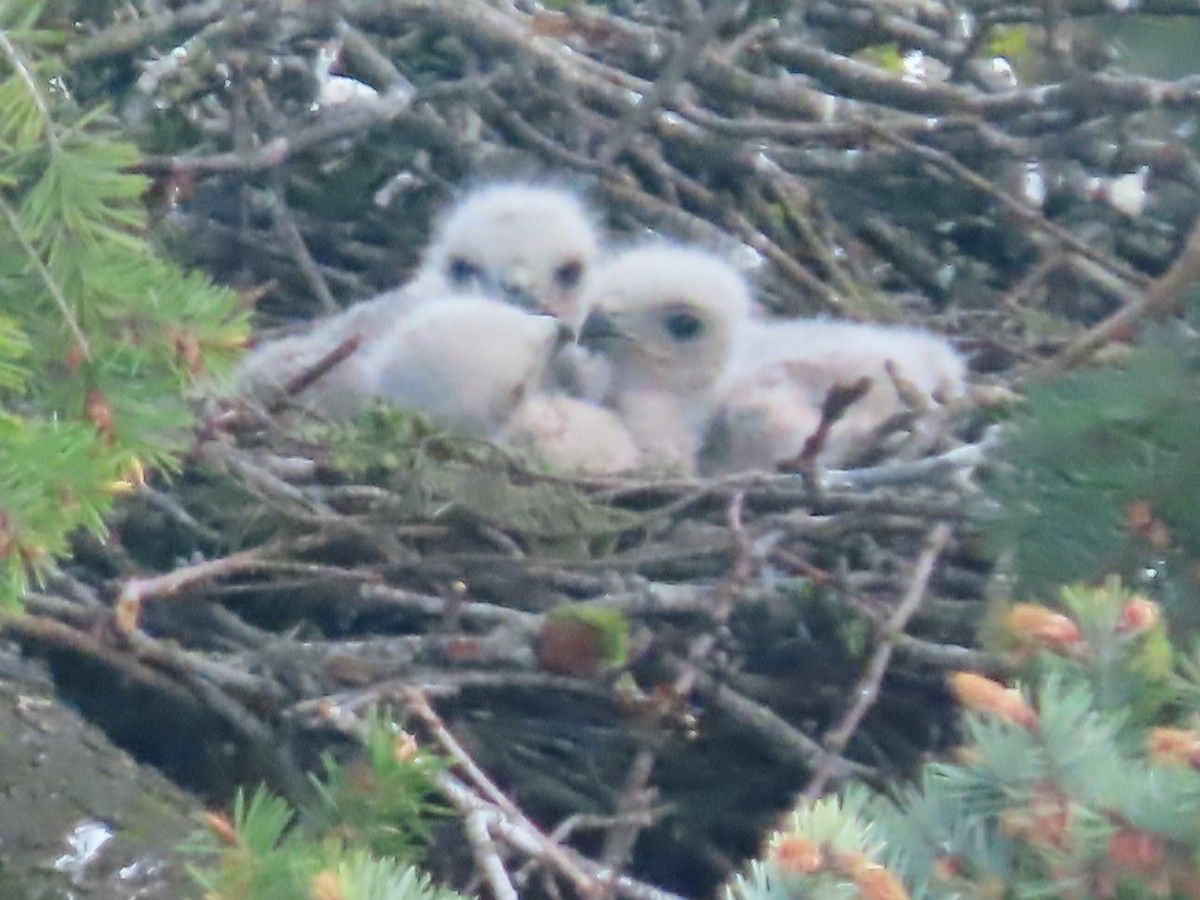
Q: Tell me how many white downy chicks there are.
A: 3